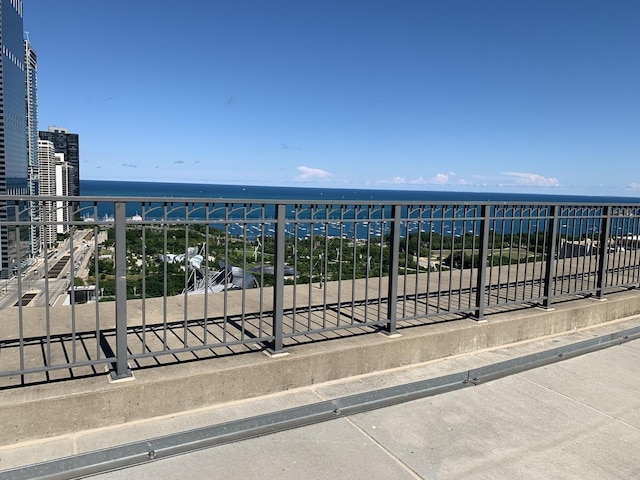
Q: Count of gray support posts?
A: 6